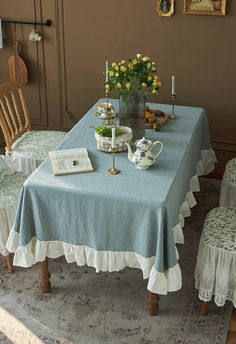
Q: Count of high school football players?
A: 0